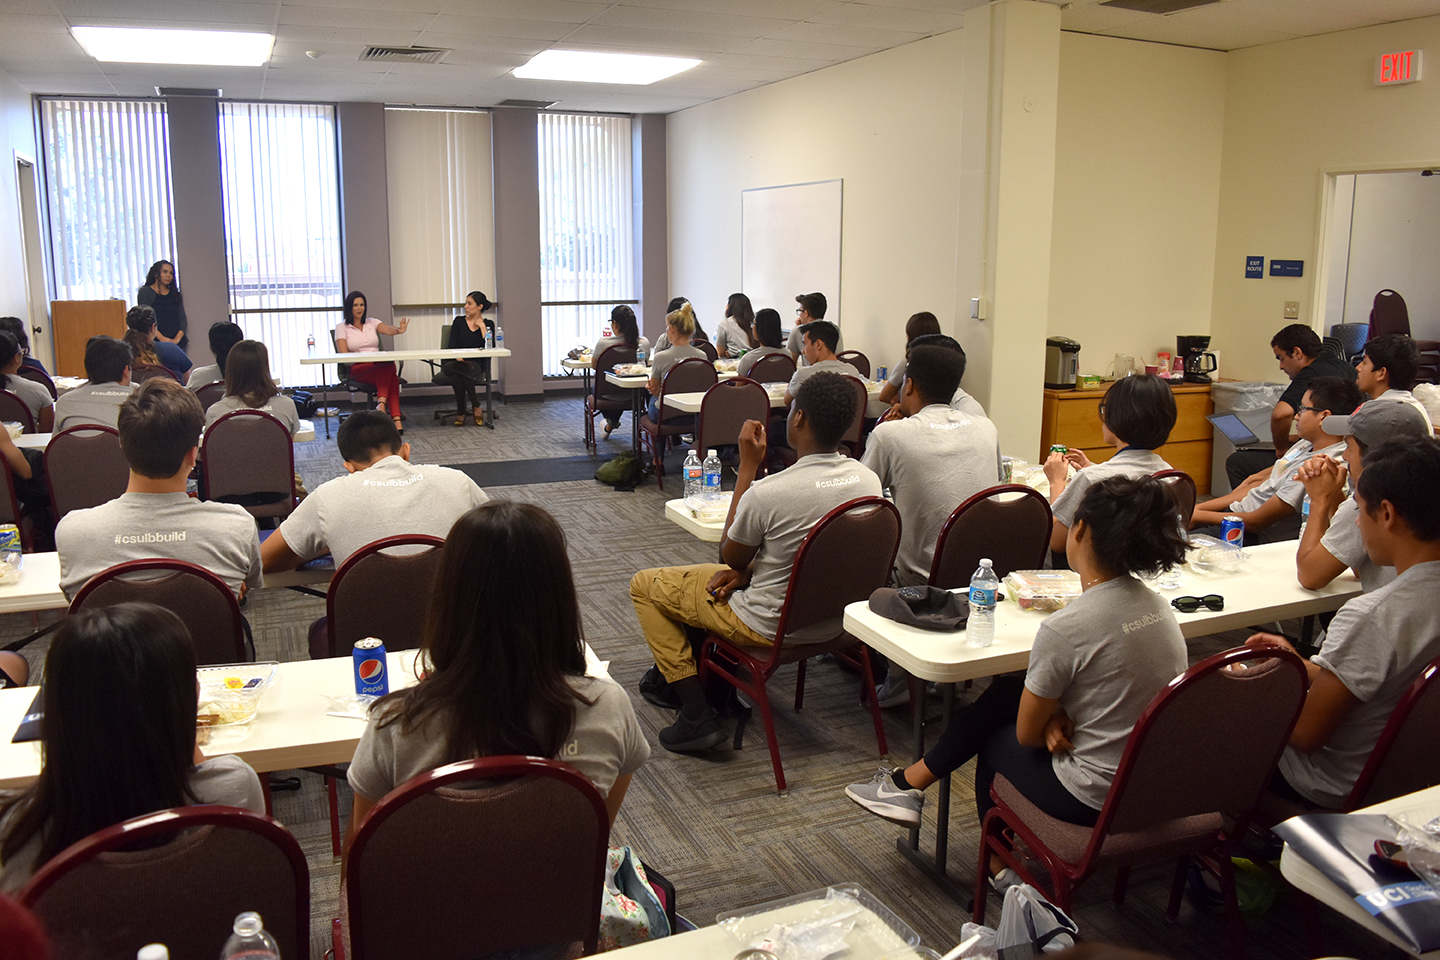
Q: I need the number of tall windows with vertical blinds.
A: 4